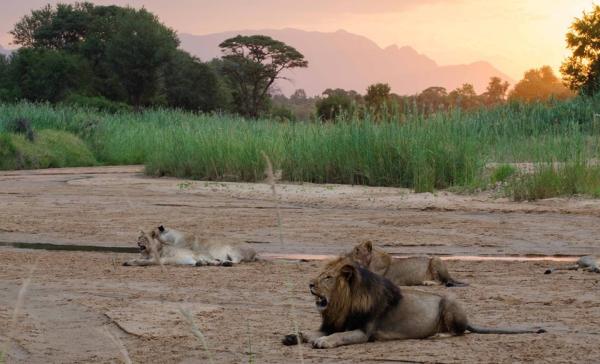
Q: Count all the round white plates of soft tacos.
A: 0